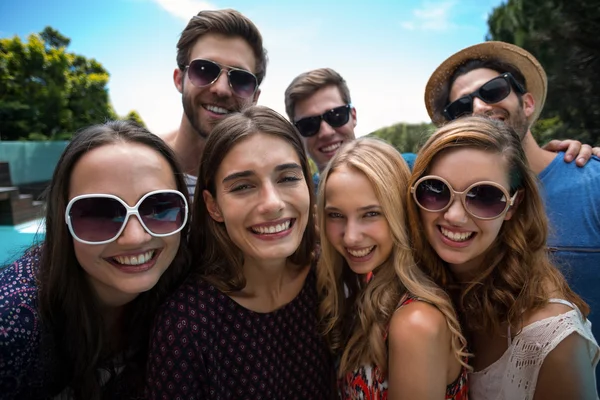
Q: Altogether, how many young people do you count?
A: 7